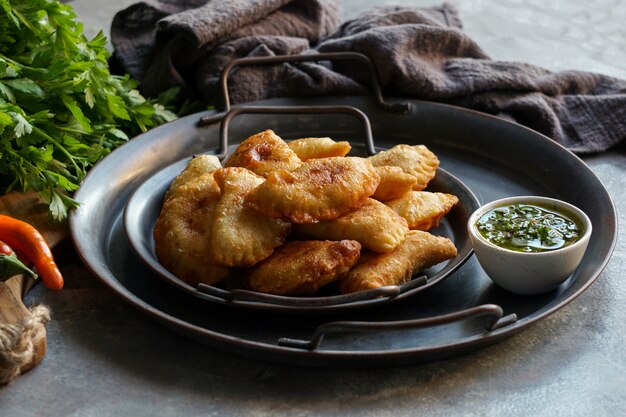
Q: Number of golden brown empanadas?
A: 12